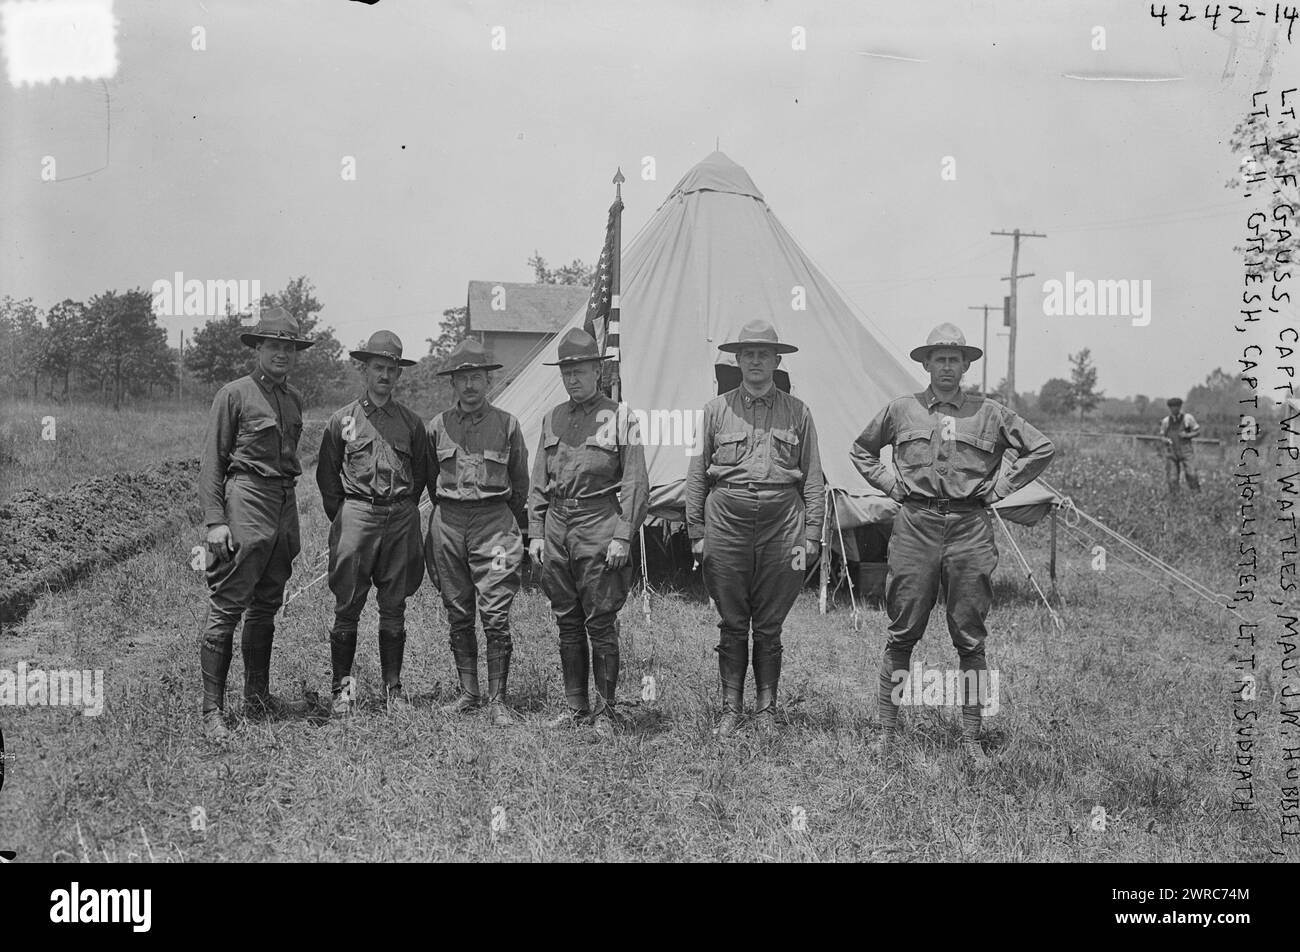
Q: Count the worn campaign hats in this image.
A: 6